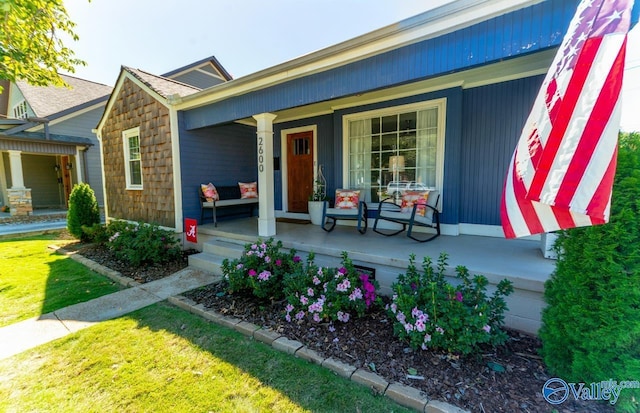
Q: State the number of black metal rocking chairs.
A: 2